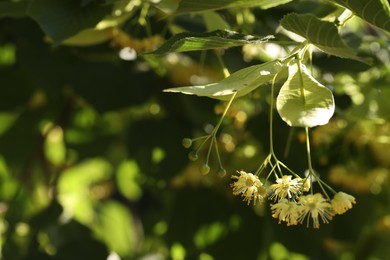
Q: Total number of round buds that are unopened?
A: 4